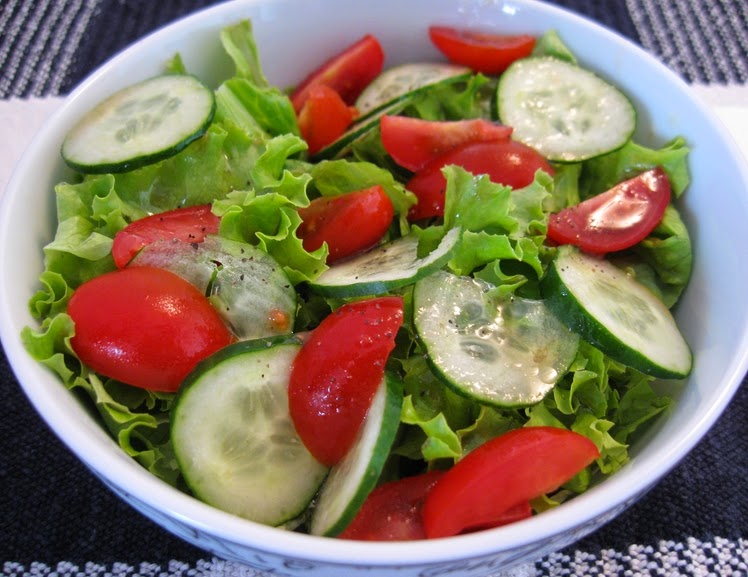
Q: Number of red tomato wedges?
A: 12